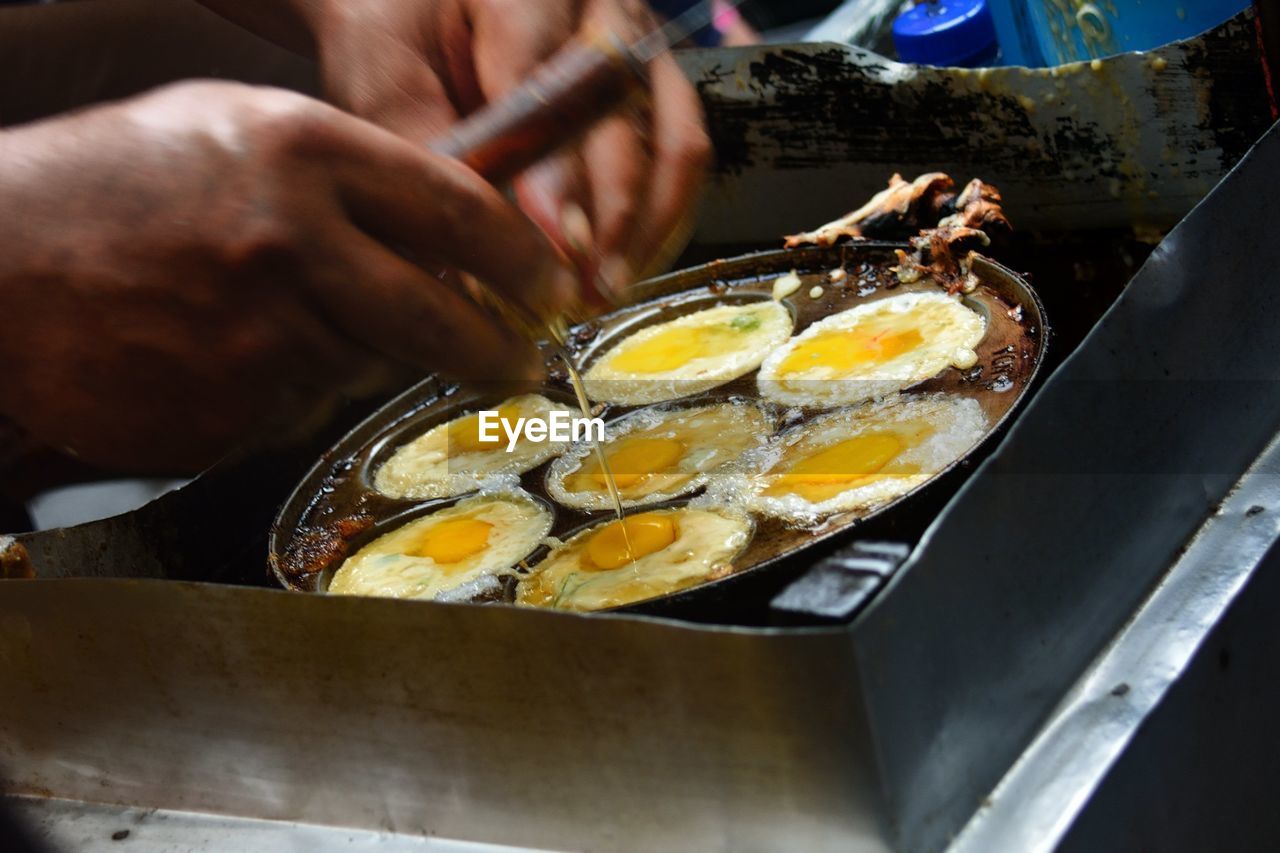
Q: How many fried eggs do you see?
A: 7